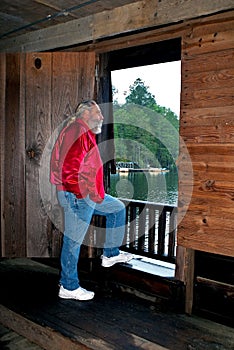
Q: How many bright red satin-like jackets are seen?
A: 1